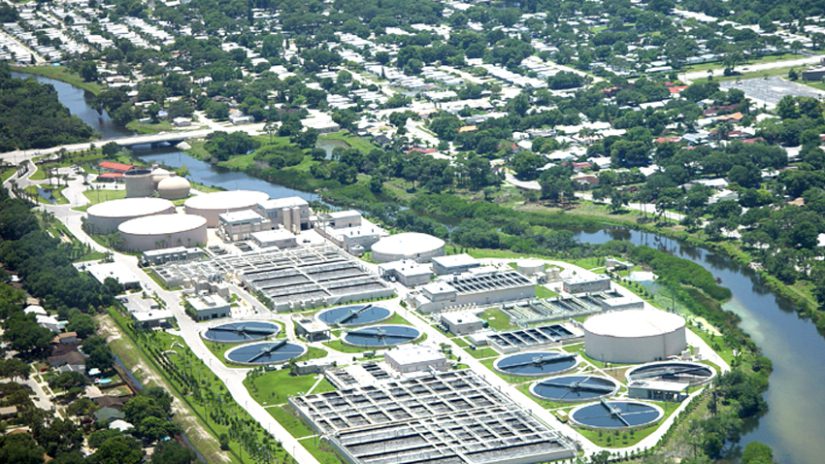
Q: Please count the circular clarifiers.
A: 8